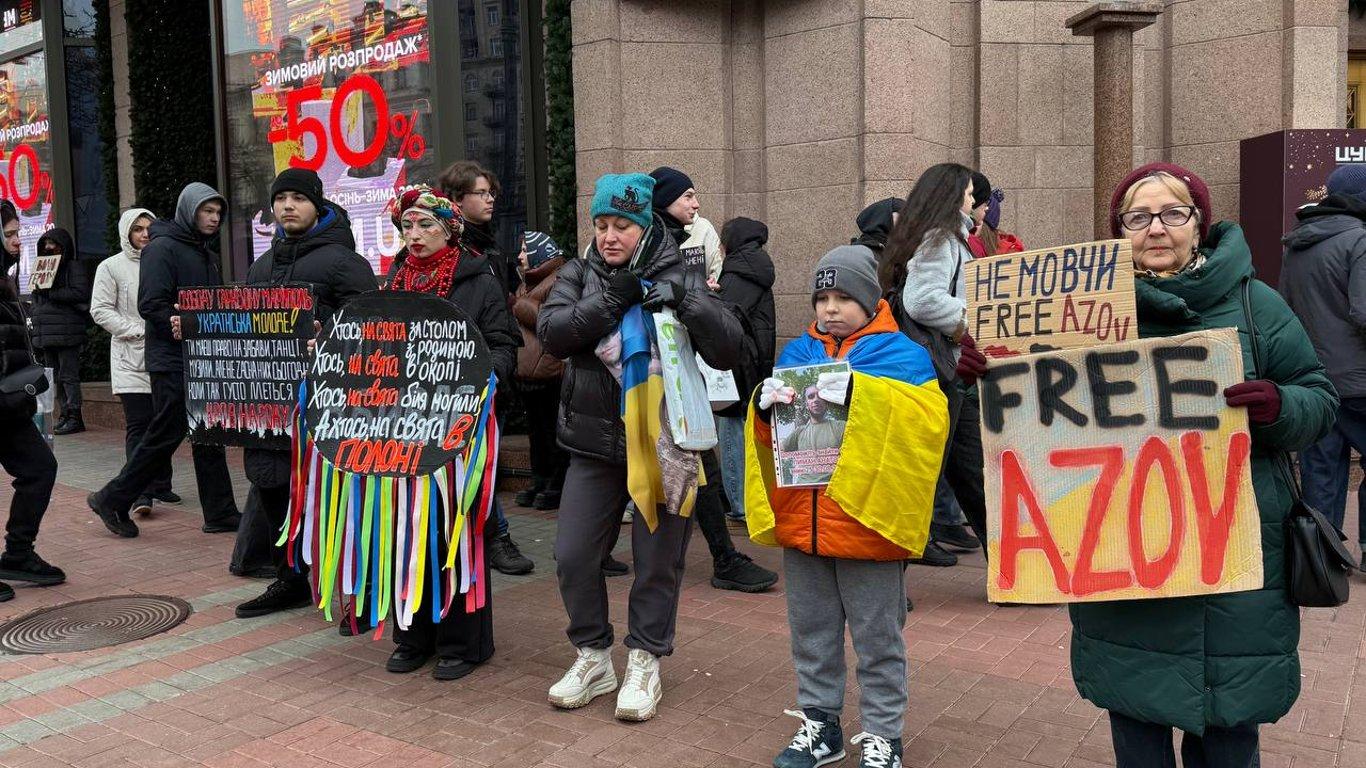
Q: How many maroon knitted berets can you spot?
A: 1